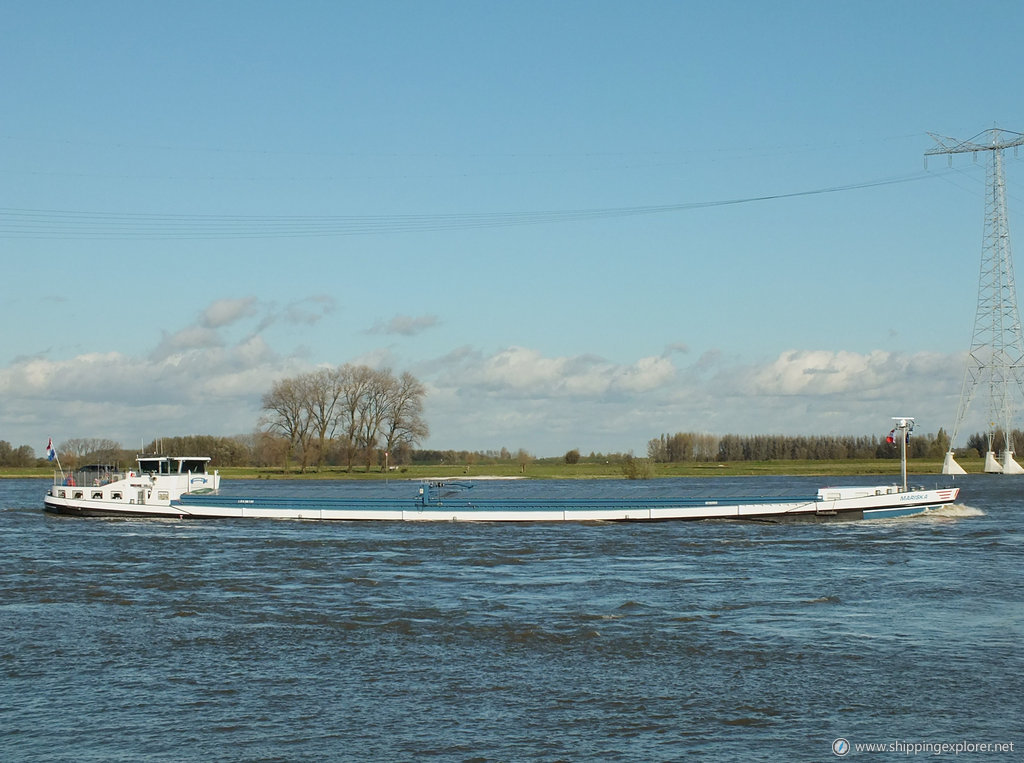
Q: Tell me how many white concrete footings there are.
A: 3